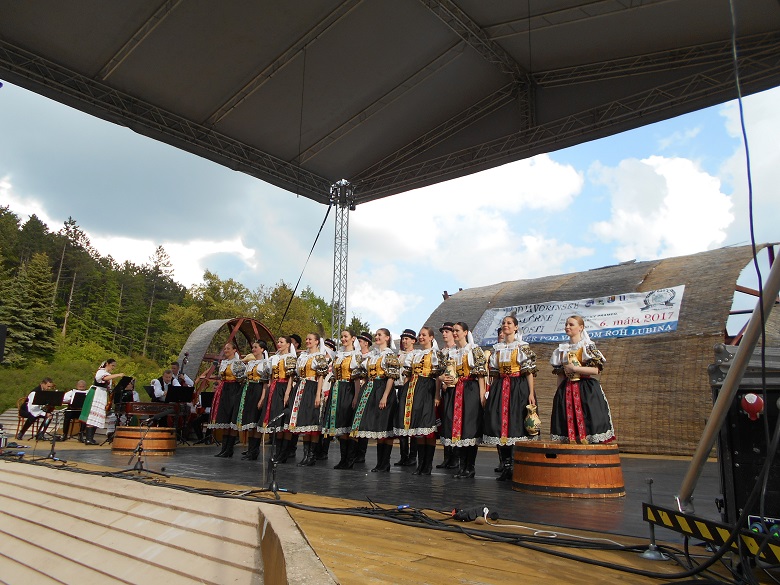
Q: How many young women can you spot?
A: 11